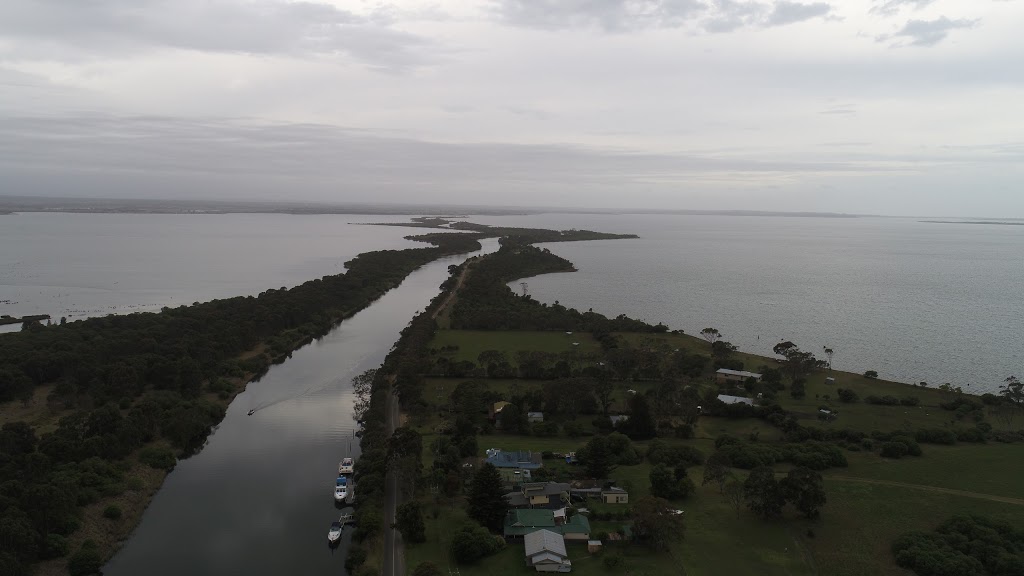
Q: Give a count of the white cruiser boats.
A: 3